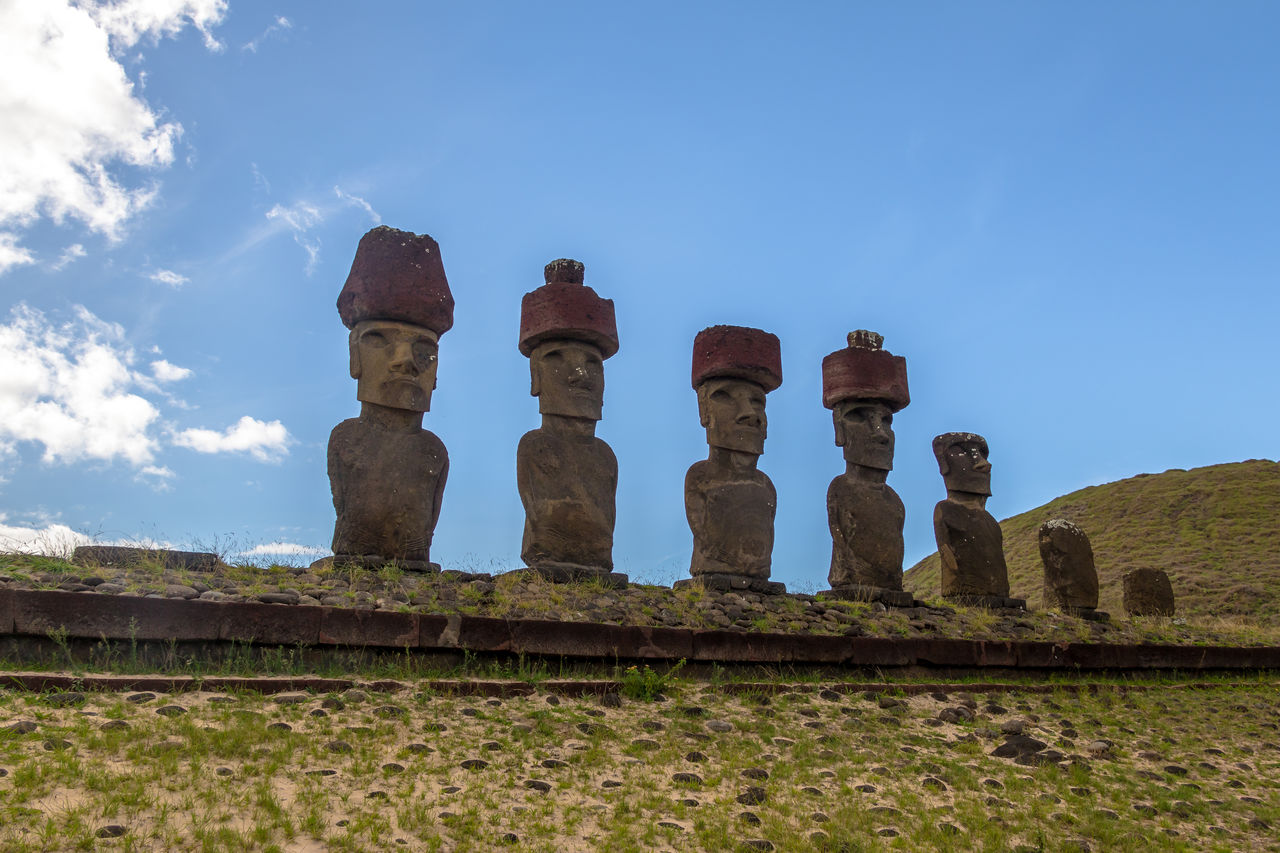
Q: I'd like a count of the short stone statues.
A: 2